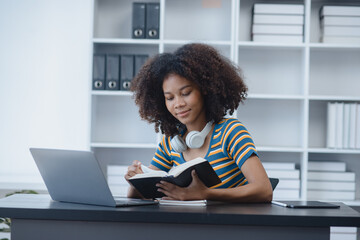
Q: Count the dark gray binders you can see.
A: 6